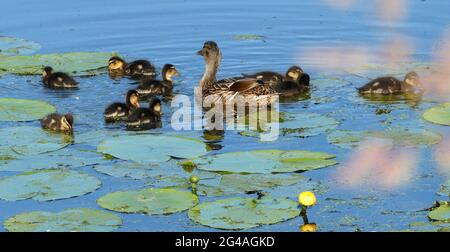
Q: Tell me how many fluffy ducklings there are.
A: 9